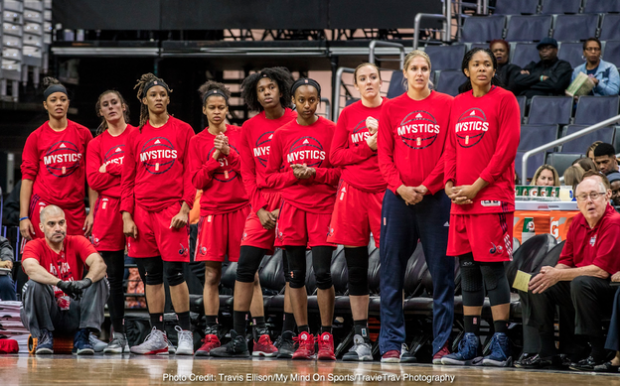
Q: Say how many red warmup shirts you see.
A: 9